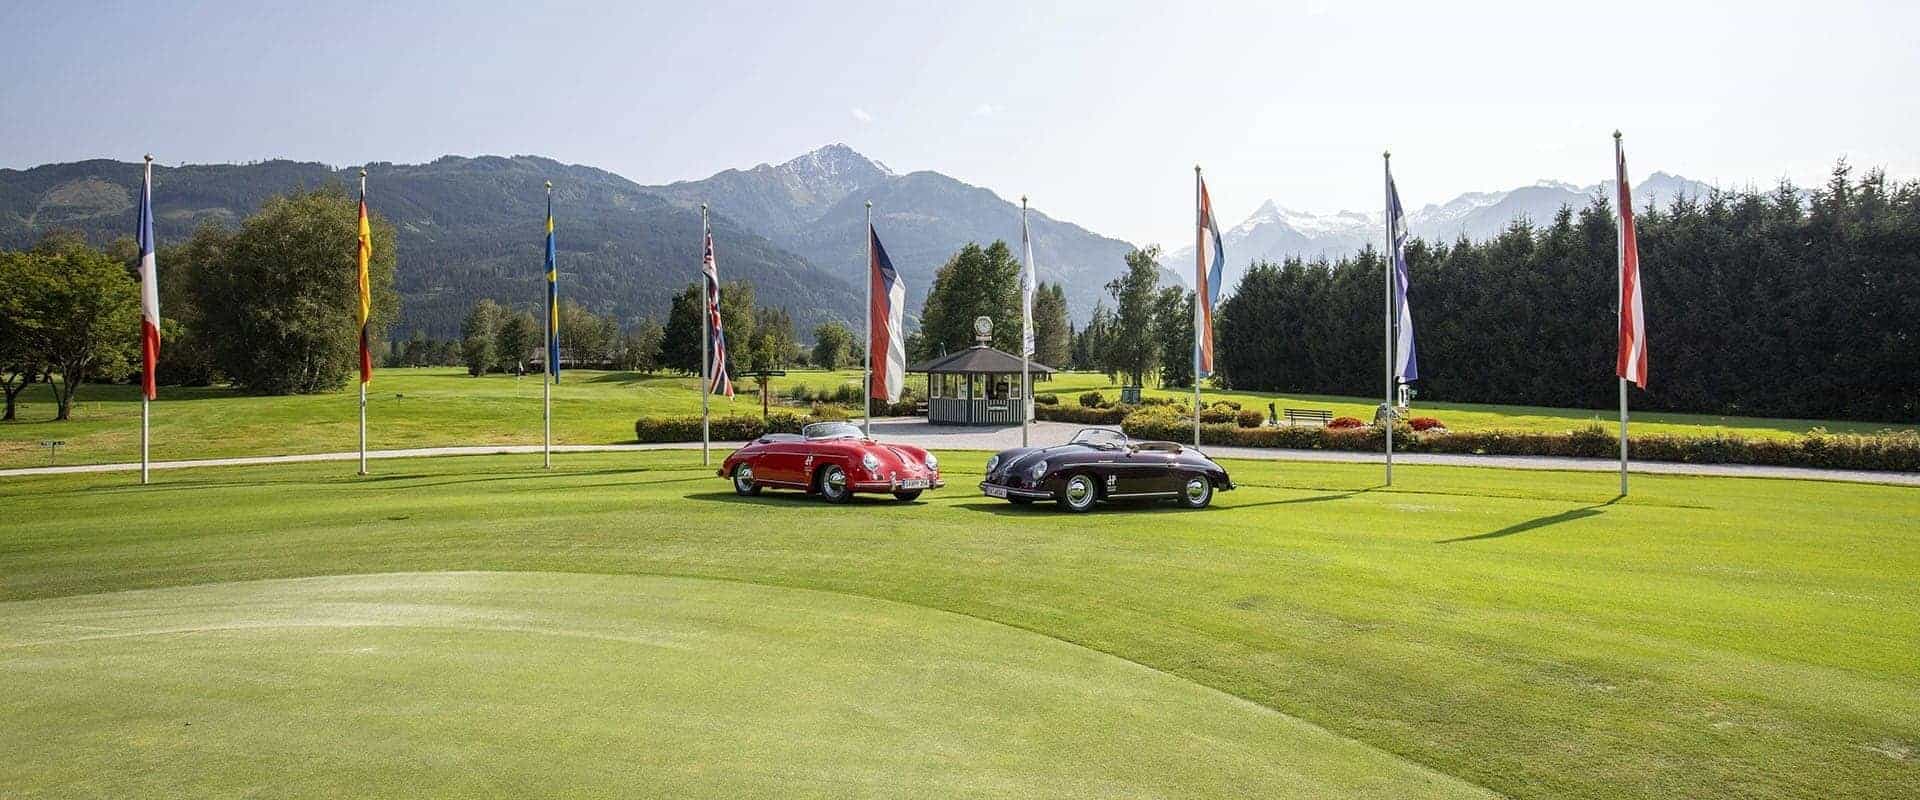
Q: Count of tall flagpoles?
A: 9